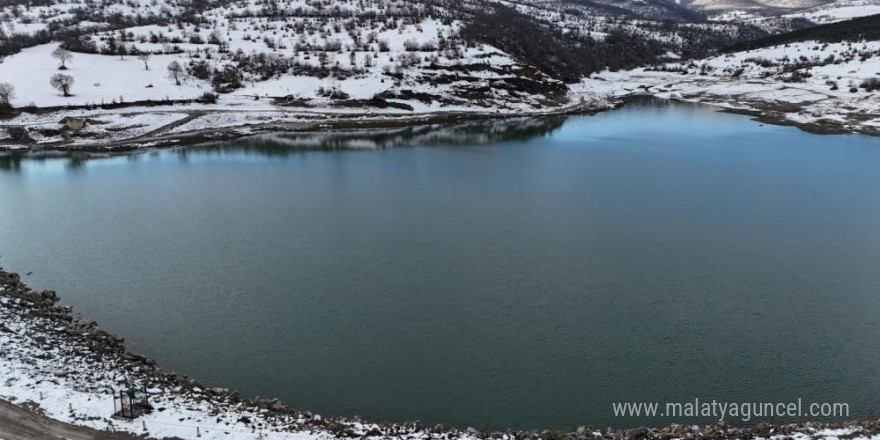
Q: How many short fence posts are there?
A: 5